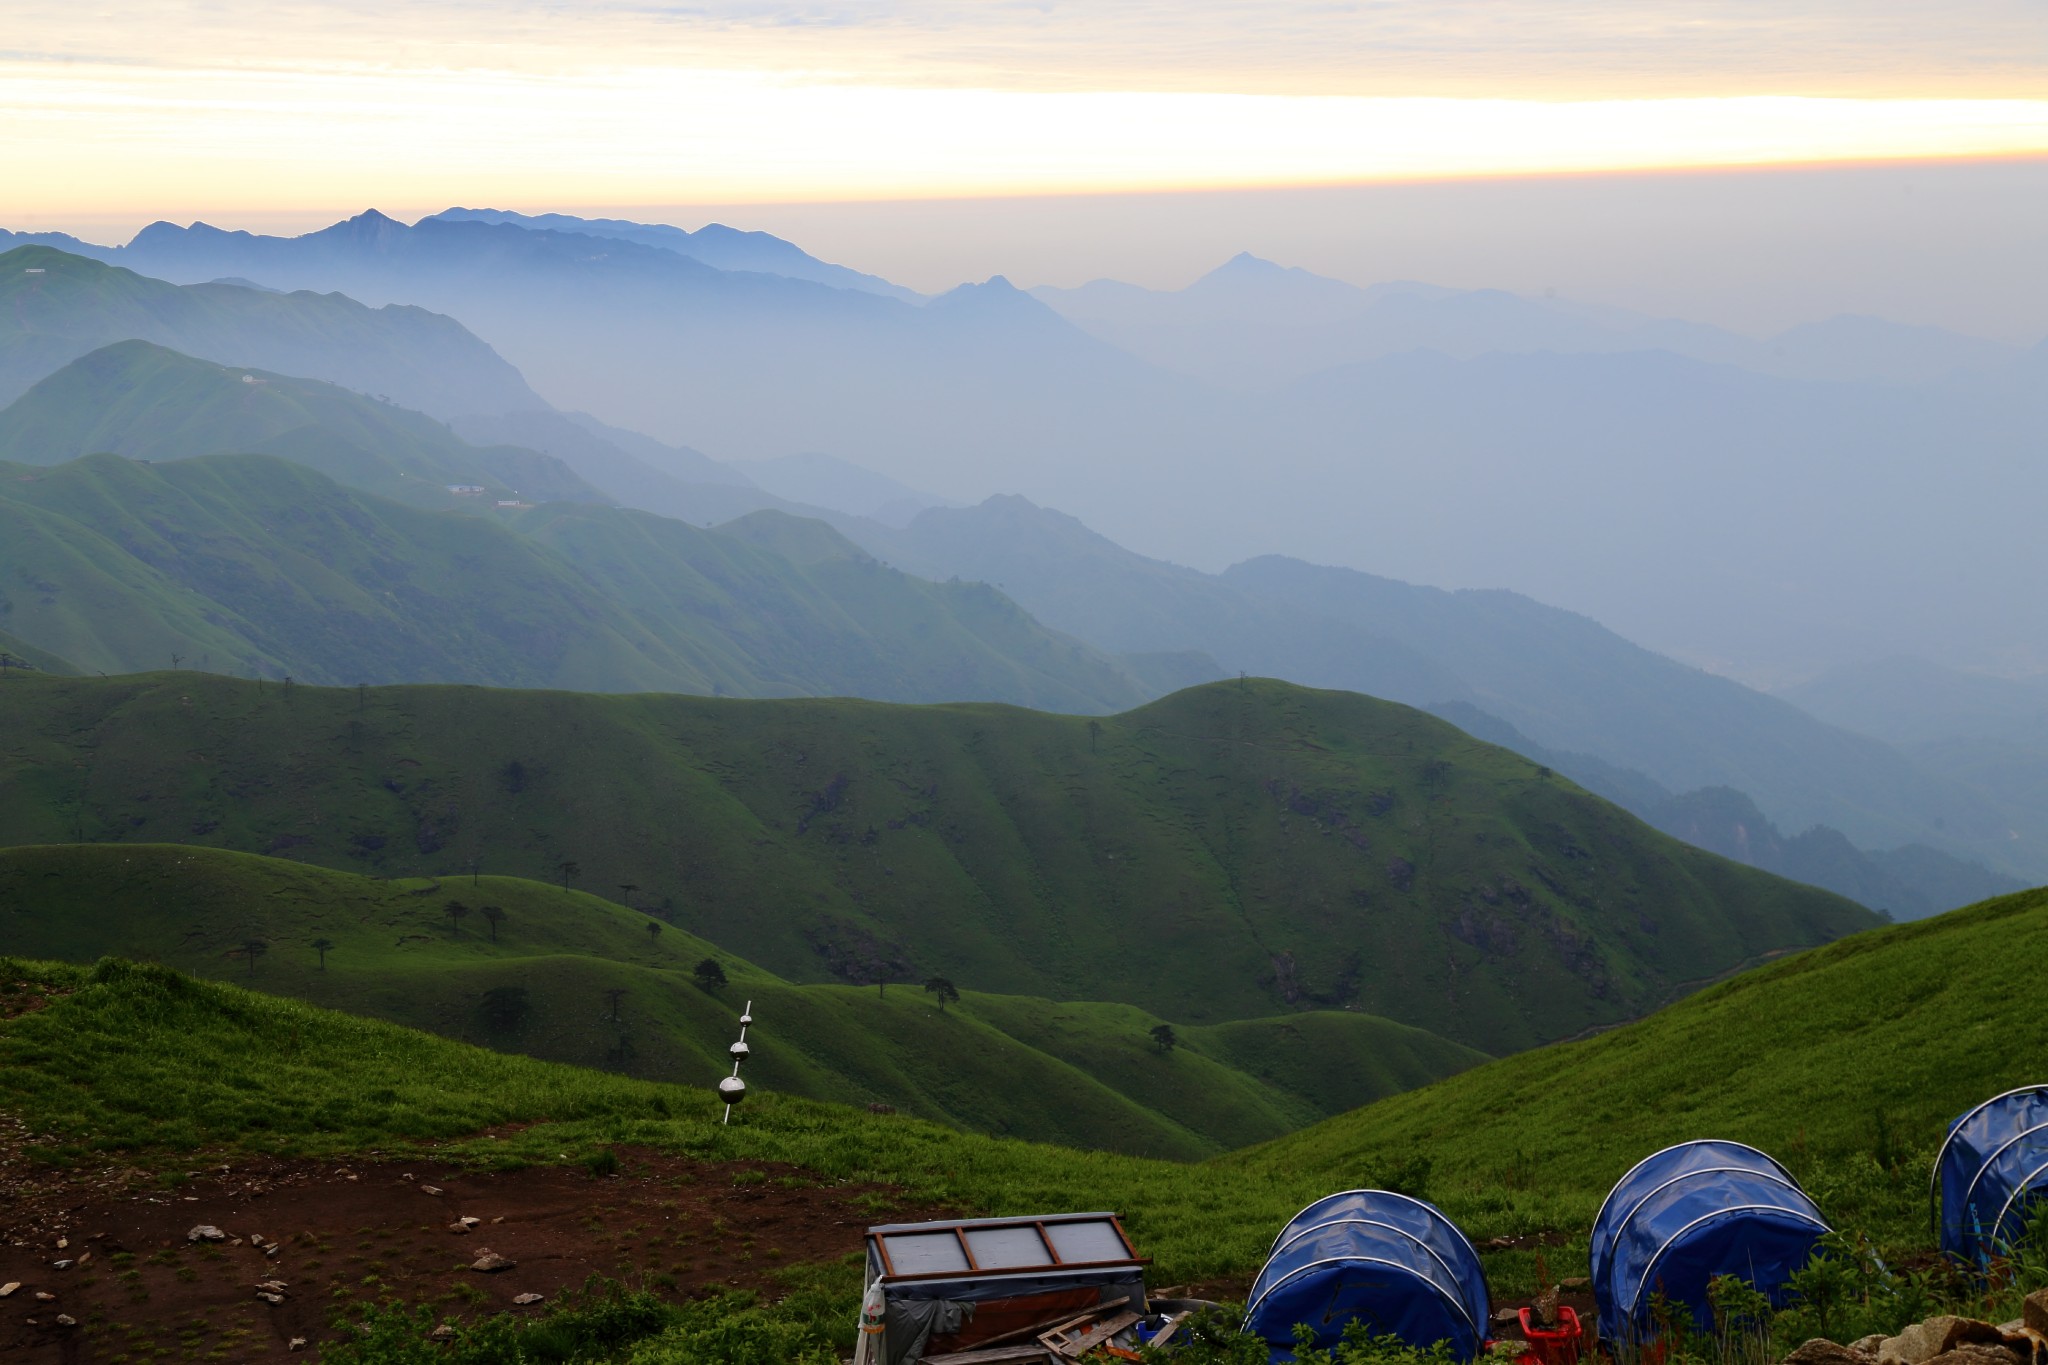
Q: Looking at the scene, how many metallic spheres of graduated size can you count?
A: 3